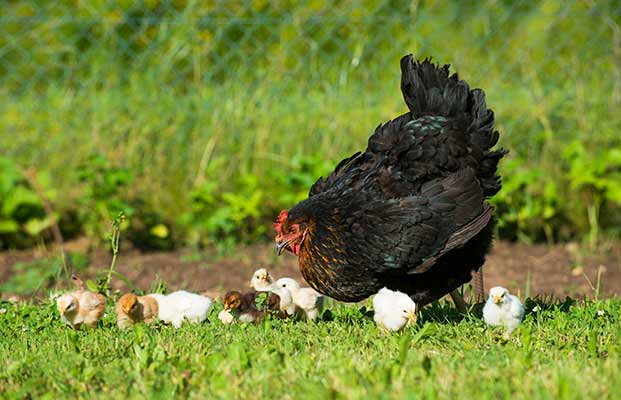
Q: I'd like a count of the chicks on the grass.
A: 8